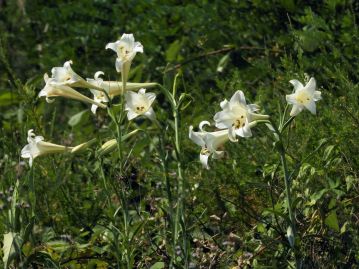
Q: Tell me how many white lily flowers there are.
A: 9